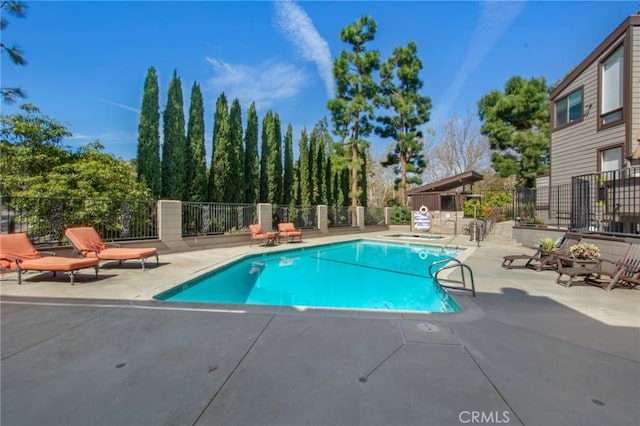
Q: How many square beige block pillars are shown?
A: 5